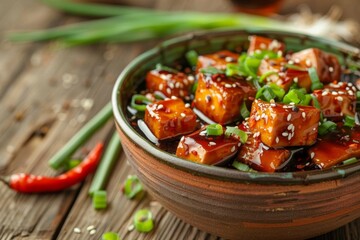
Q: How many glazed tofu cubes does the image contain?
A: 12